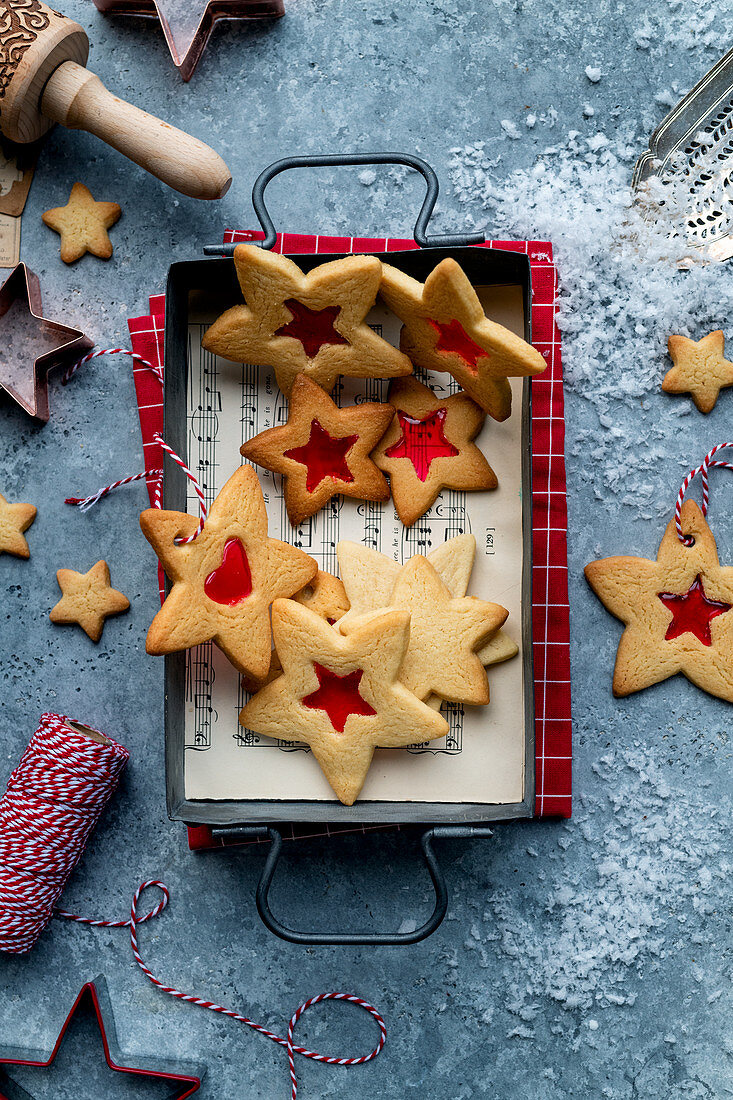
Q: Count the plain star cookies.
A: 6